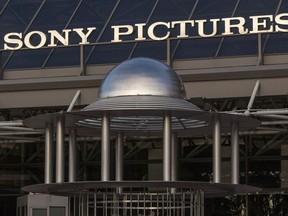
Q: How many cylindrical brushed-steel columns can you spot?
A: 9